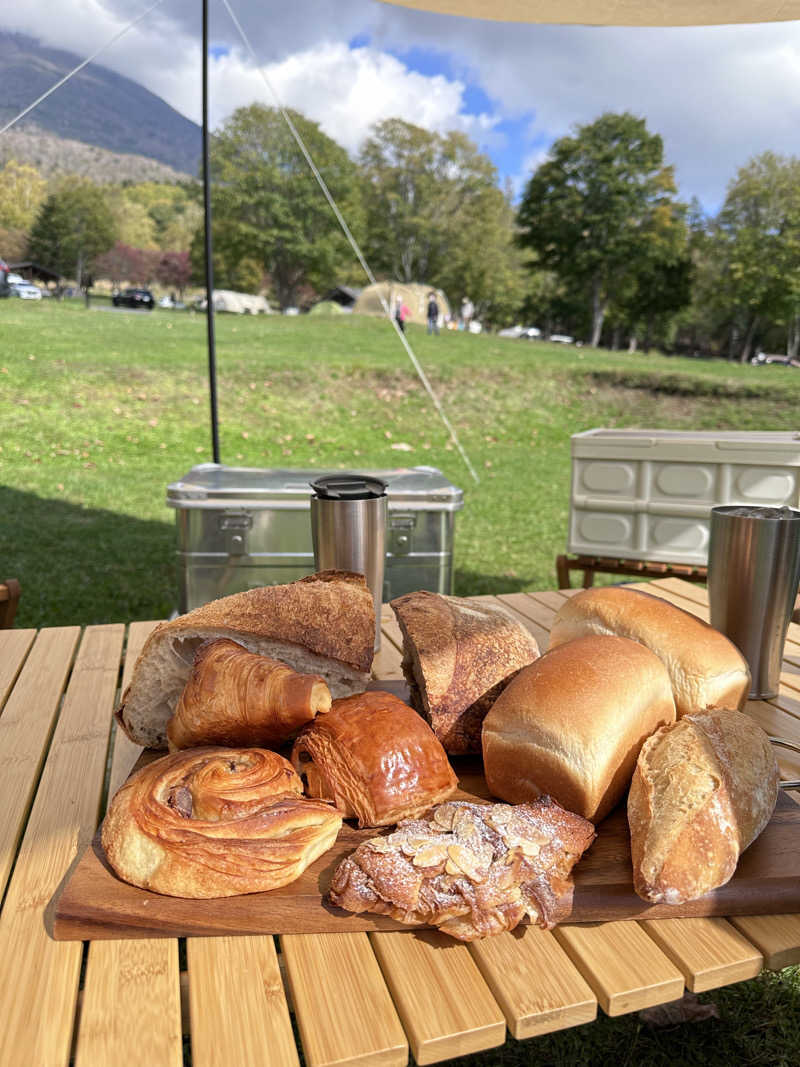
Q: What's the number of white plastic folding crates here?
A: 1